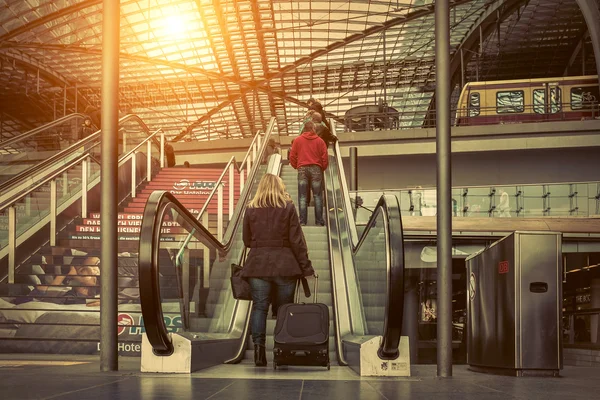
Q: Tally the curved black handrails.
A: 2